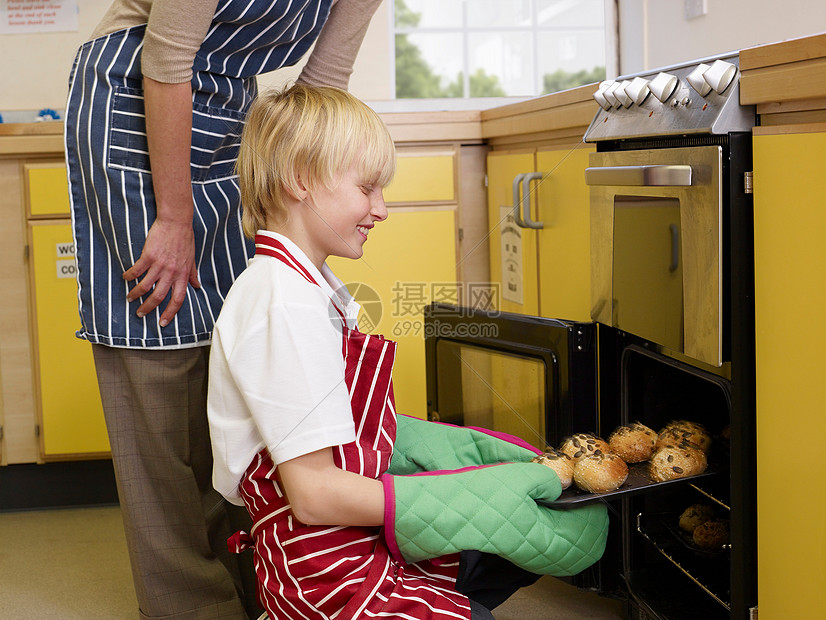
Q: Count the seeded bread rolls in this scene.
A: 8